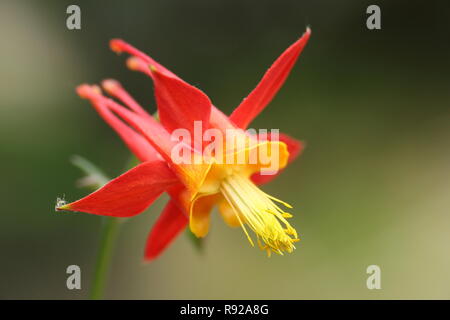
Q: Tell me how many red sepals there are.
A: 5